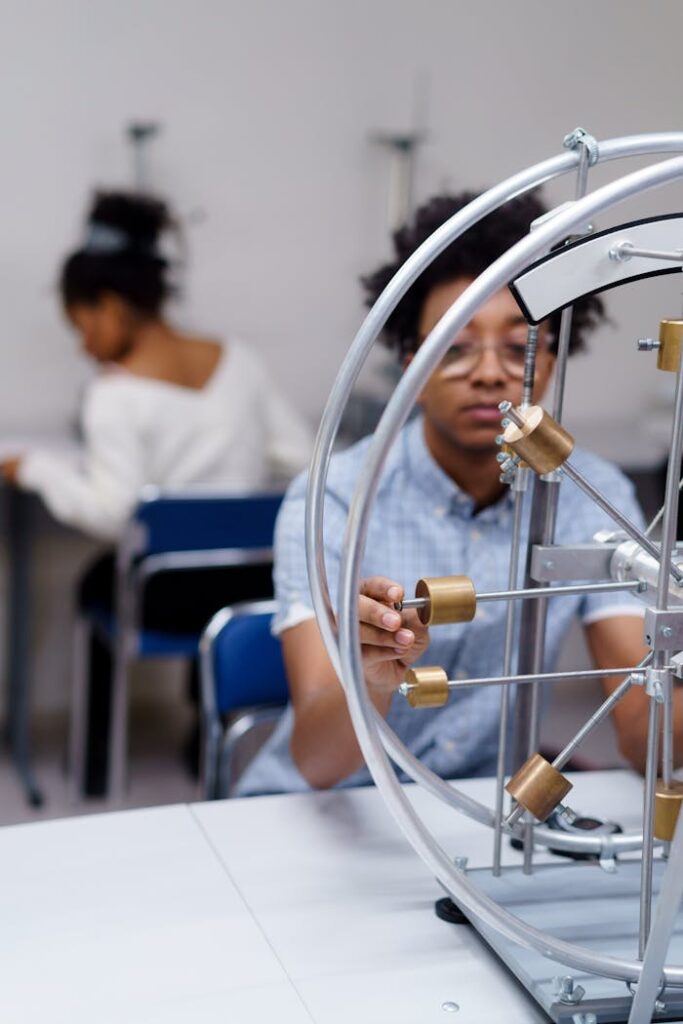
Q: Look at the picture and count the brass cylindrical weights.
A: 6